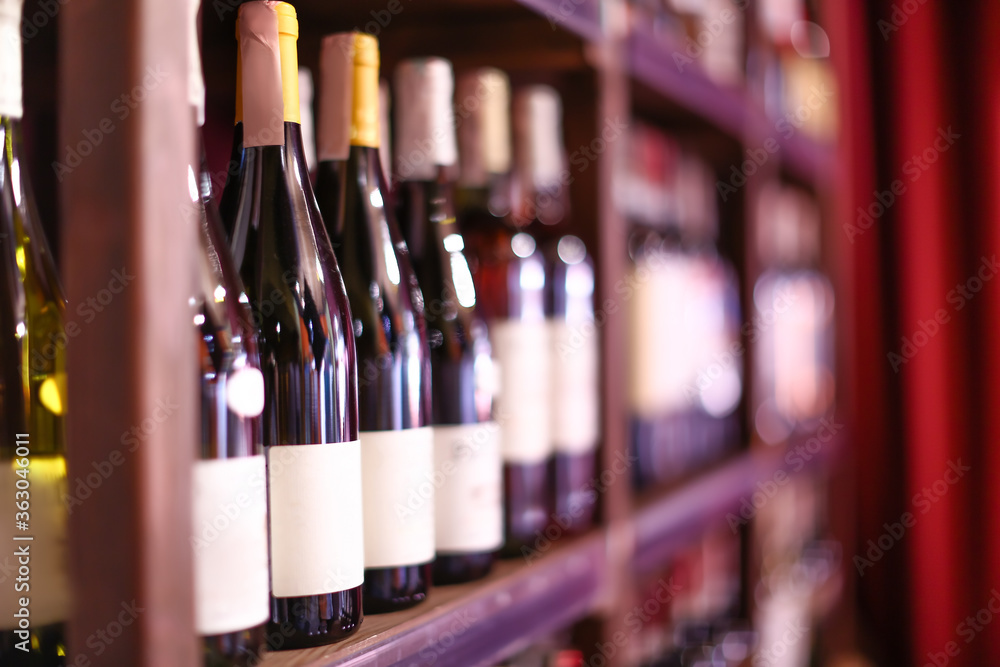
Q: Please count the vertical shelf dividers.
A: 3